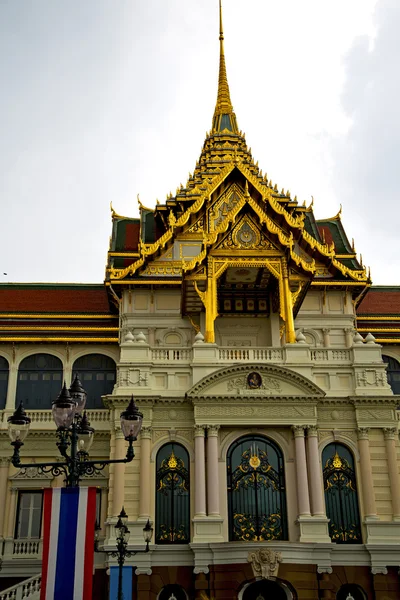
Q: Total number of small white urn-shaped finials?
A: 6